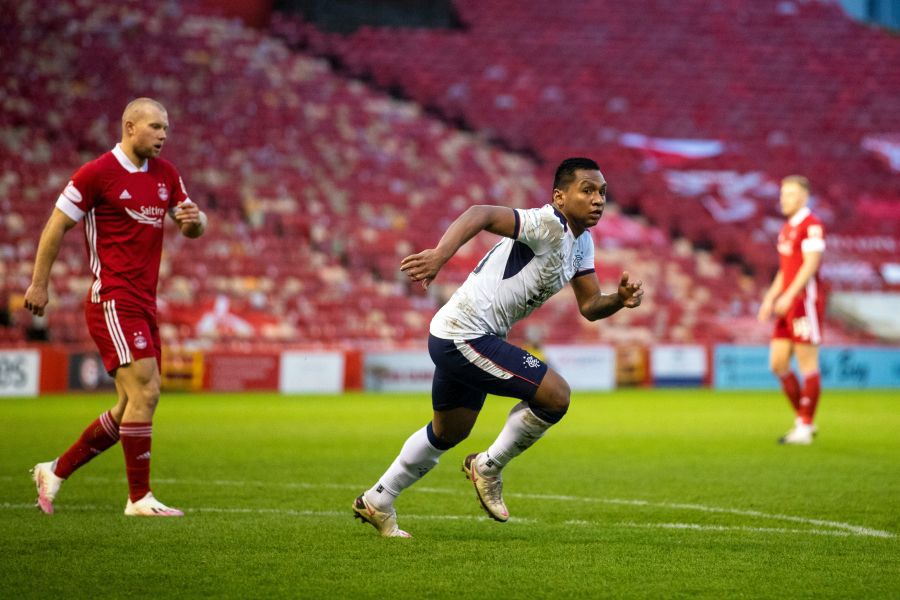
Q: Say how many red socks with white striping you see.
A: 2